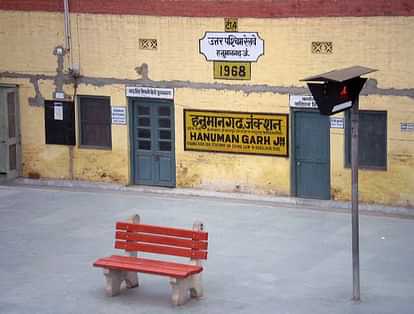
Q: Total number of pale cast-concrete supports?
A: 2